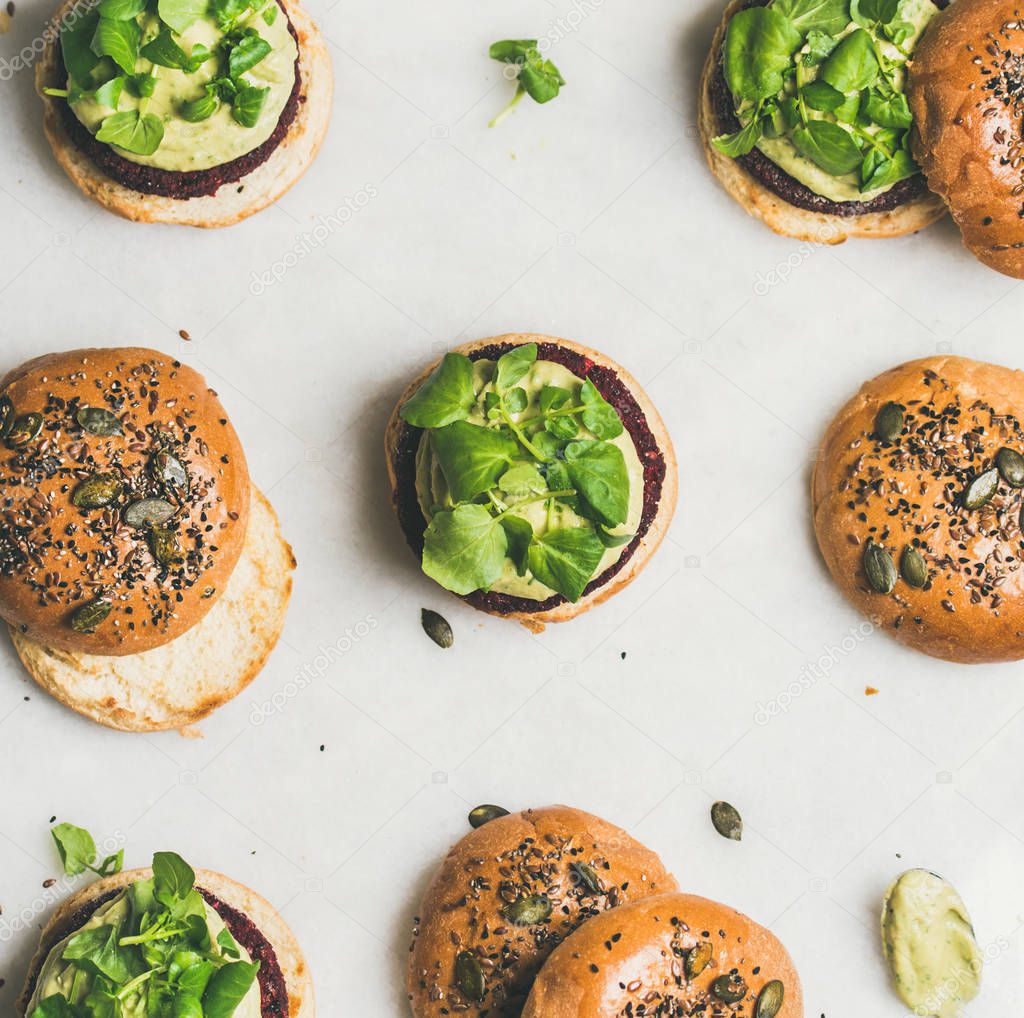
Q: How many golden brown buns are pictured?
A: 5